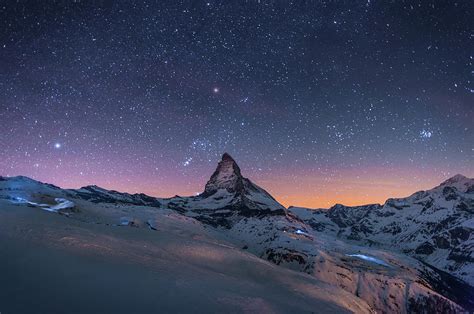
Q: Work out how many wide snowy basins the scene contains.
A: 1